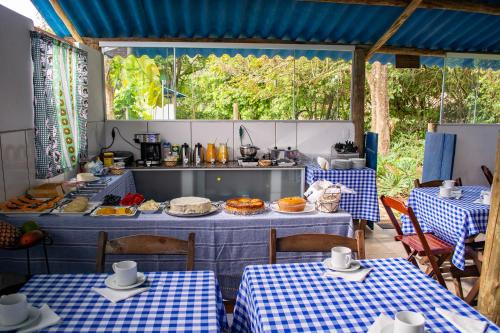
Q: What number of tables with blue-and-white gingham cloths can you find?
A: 4